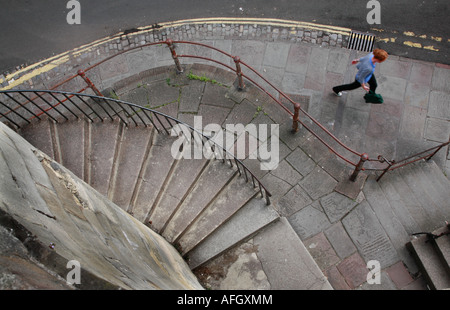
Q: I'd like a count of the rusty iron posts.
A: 5